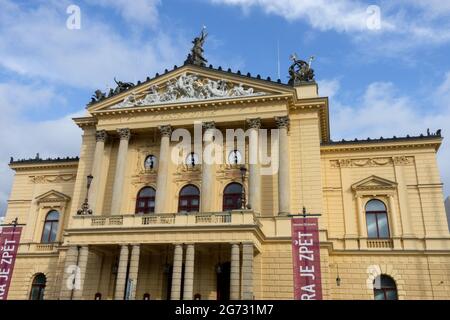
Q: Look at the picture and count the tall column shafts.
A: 6